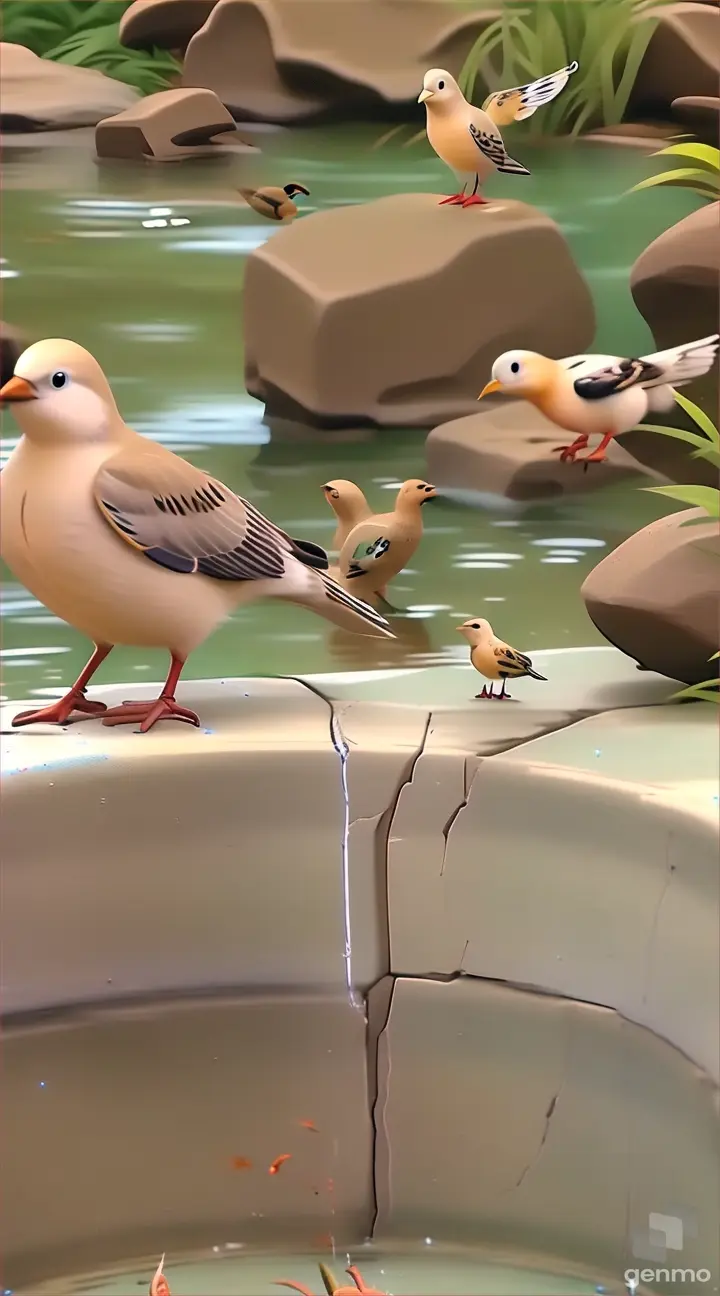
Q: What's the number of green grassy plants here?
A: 5